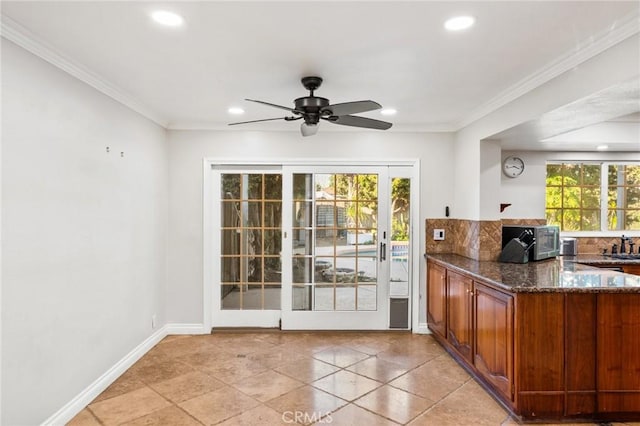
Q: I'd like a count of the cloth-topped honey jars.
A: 0